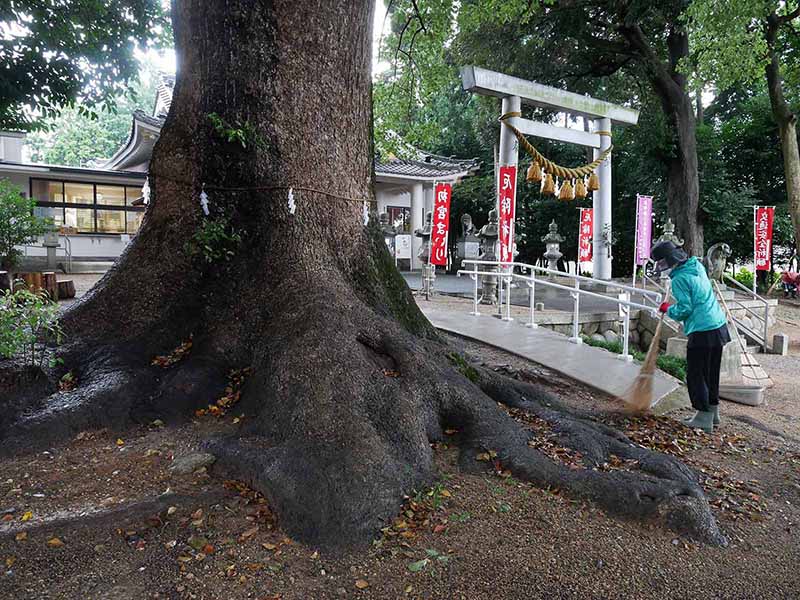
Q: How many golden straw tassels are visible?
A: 5